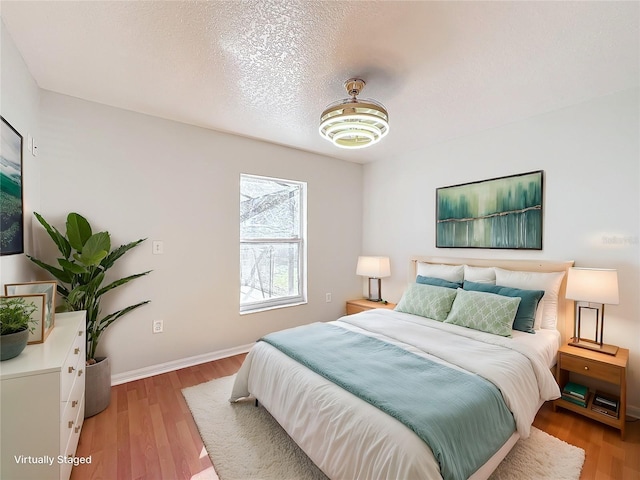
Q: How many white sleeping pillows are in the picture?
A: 3